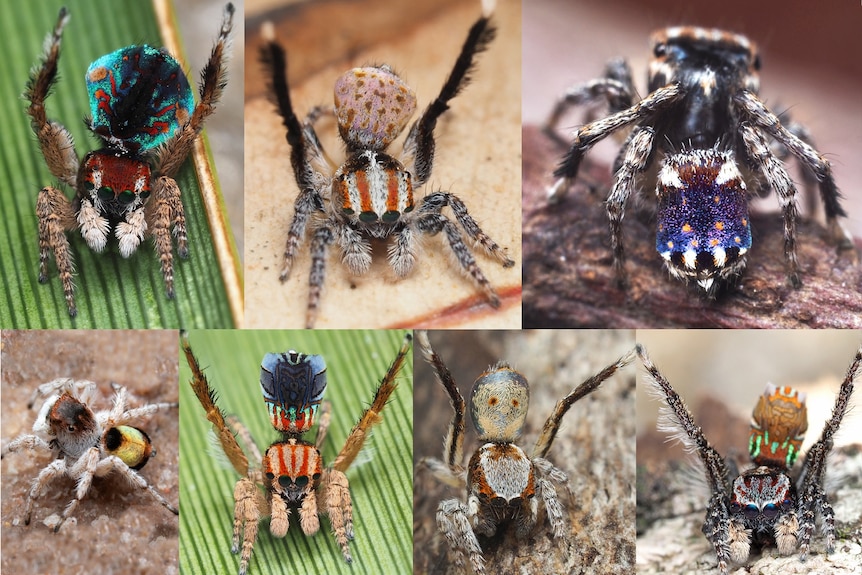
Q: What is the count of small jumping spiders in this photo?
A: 7